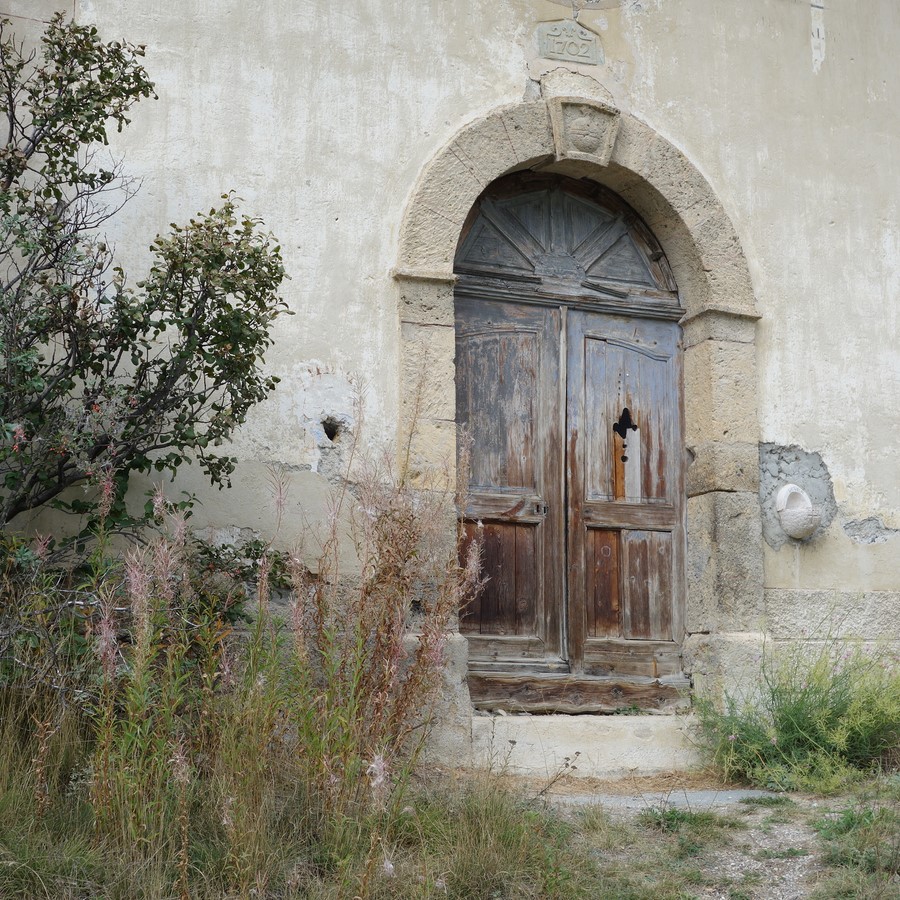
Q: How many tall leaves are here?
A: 2